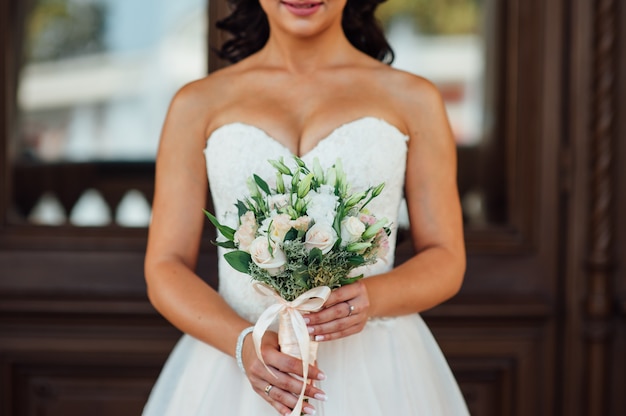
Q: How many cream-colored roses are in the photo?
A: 3